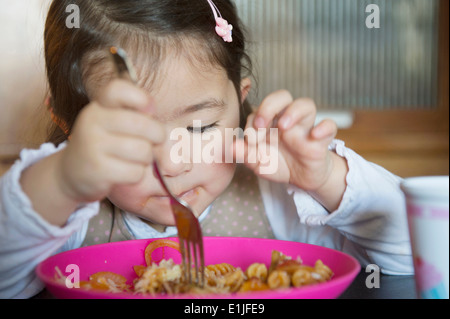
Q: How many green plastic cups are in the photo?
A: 0